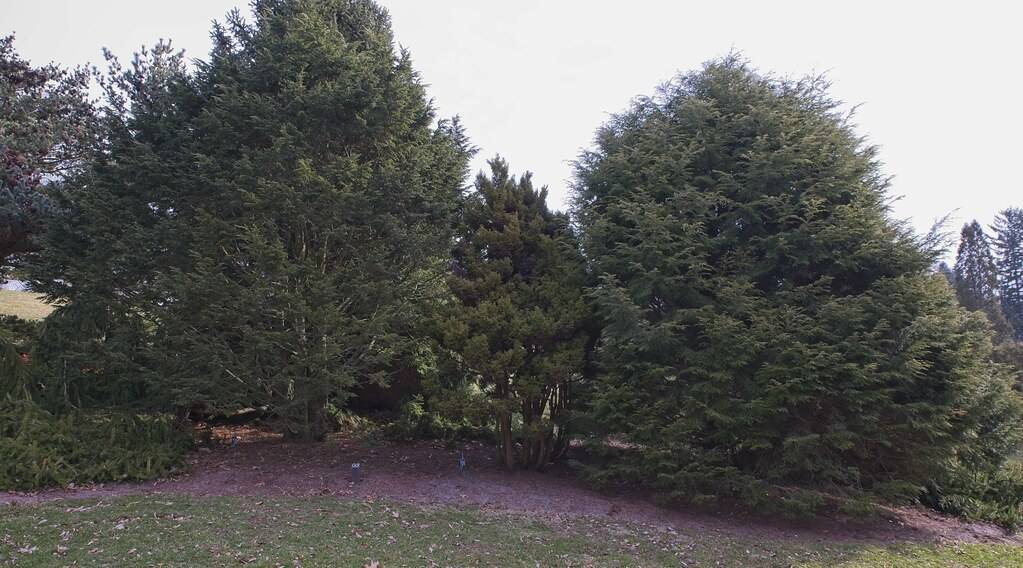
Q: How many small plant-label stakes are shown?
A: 3